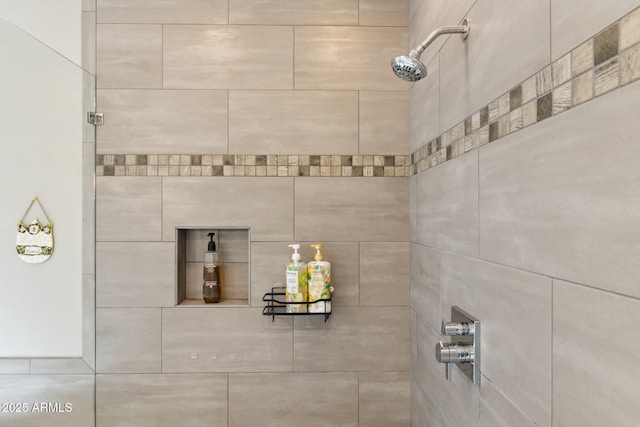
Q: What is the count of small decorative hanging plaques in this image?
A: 1